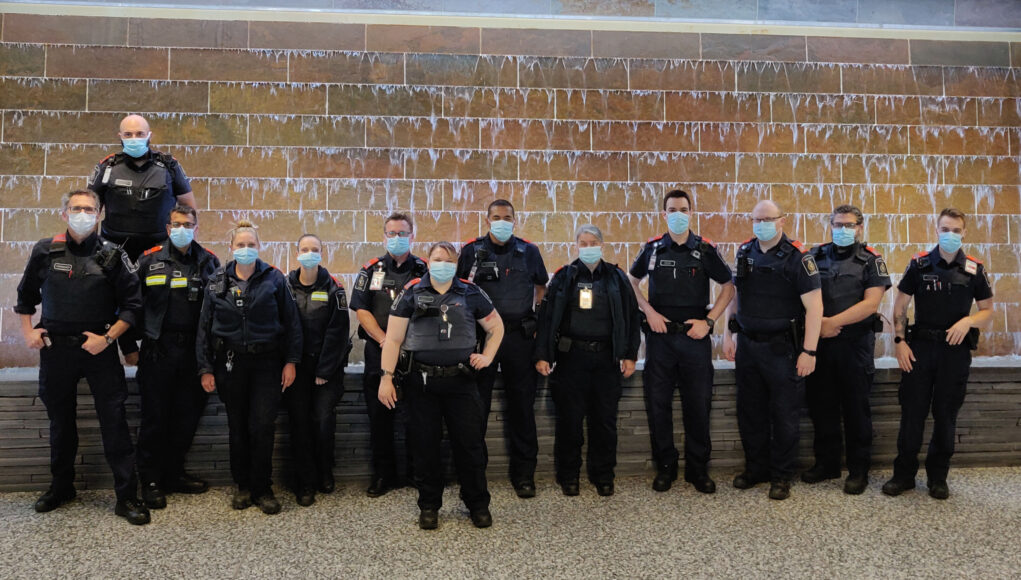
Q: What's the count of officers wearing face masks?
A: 13